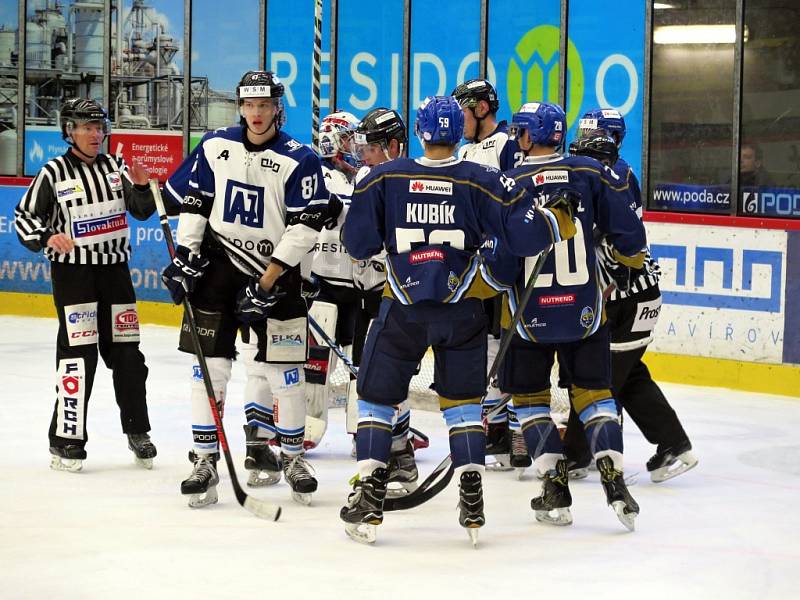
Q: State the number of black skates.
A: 14